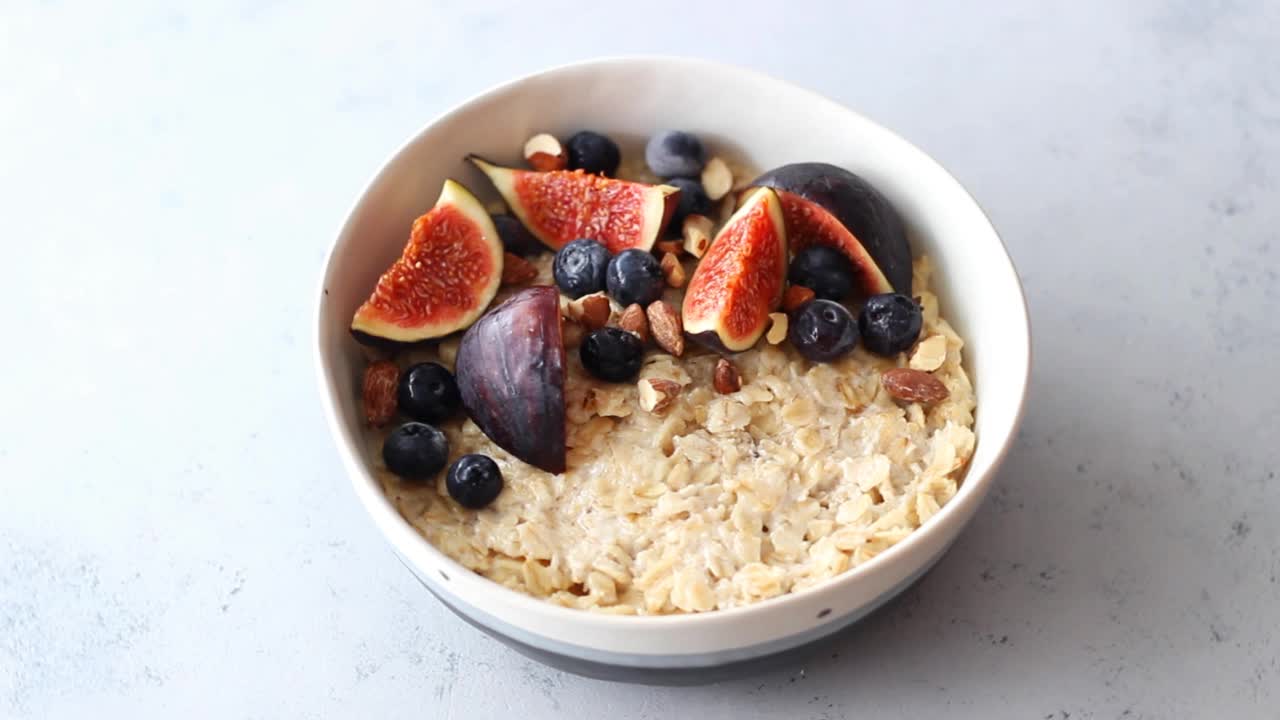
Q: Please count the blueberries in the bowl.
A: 13